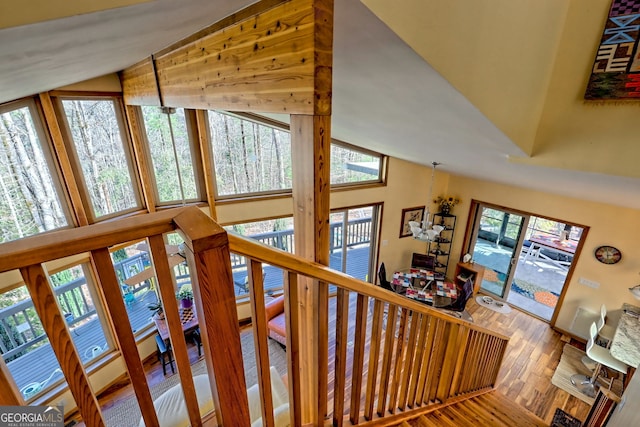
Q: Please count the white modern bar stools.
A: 2